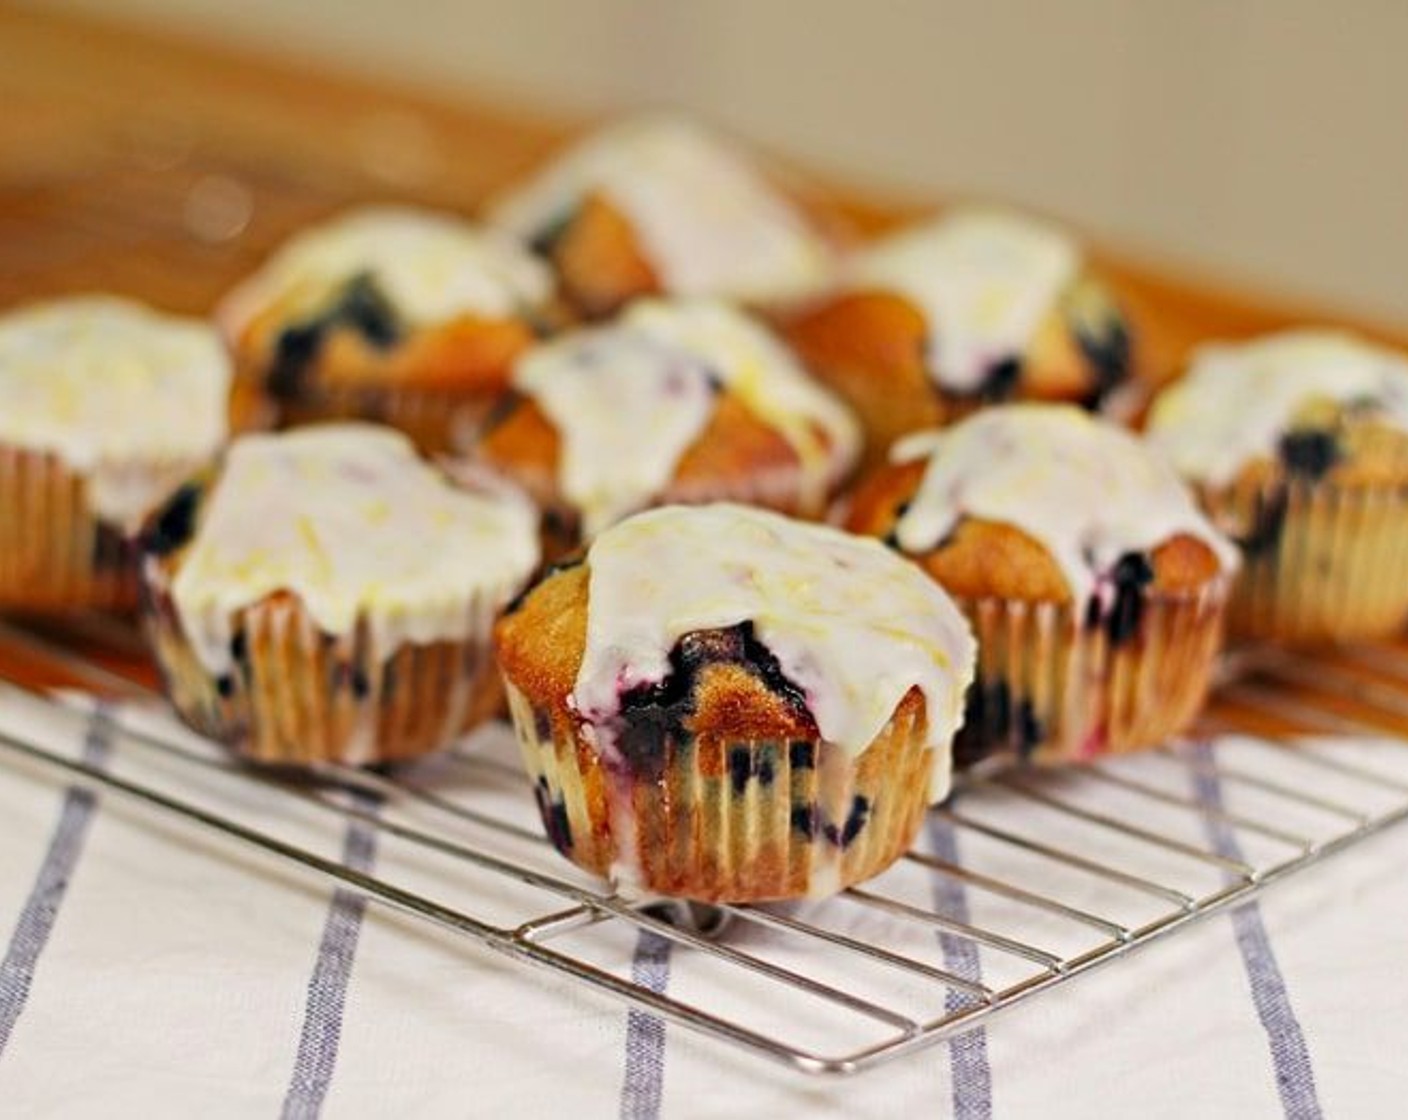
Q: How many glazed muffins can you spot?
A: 9